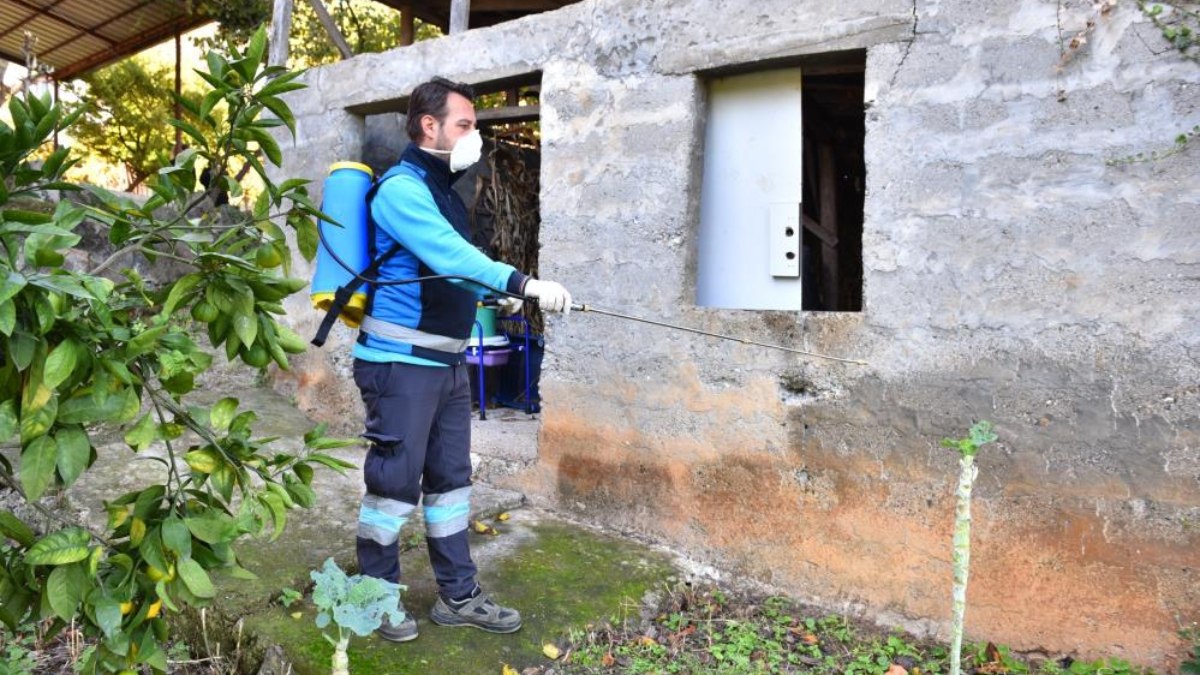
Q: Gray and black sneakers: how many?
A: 2